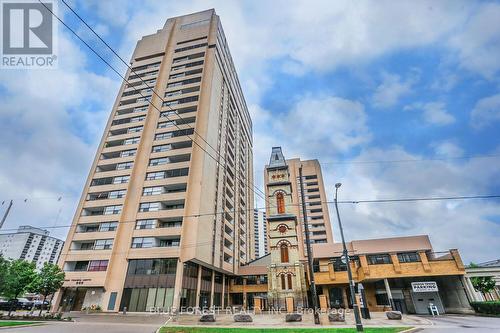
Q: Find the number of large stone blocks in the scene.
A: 5